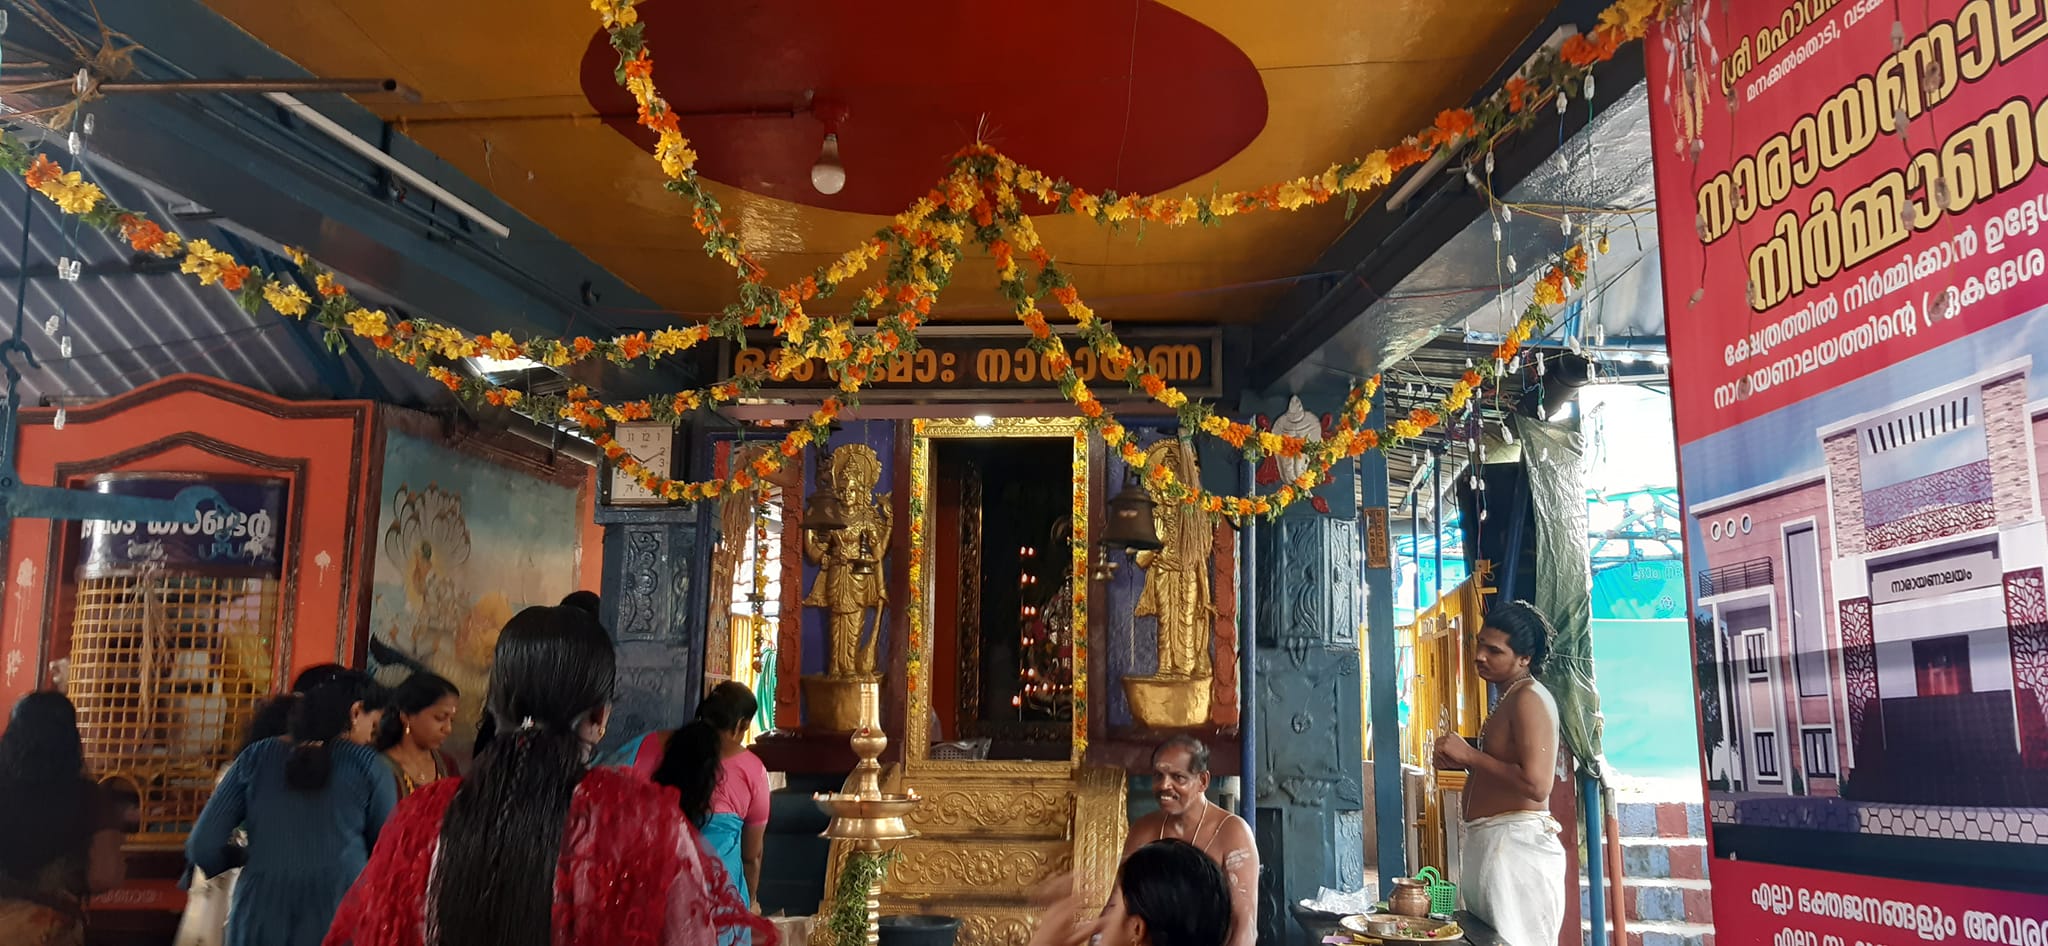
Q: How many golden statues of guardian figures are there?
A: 2